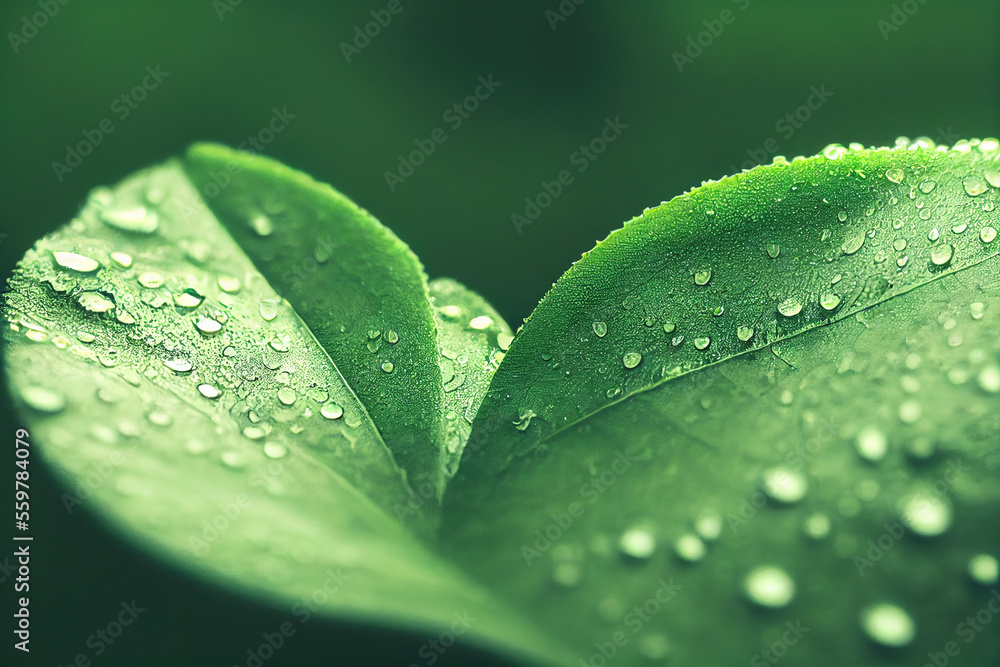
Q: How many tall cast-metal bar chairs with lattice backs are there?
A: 0